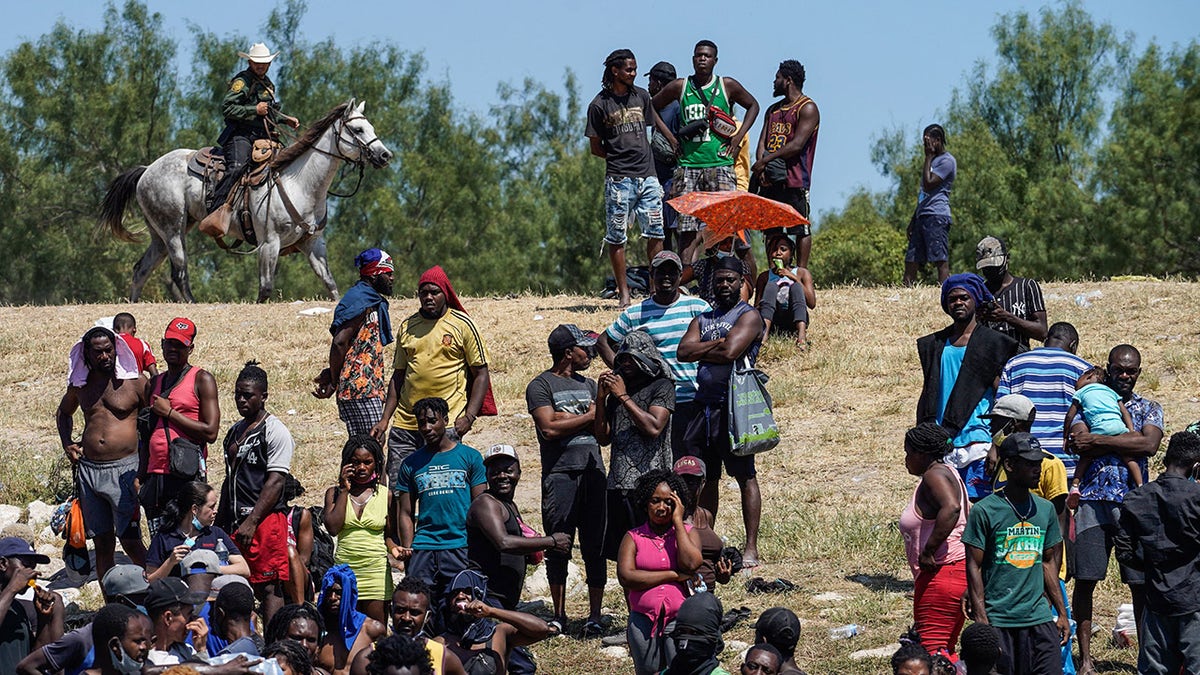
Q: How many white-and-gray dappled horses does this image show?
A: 1